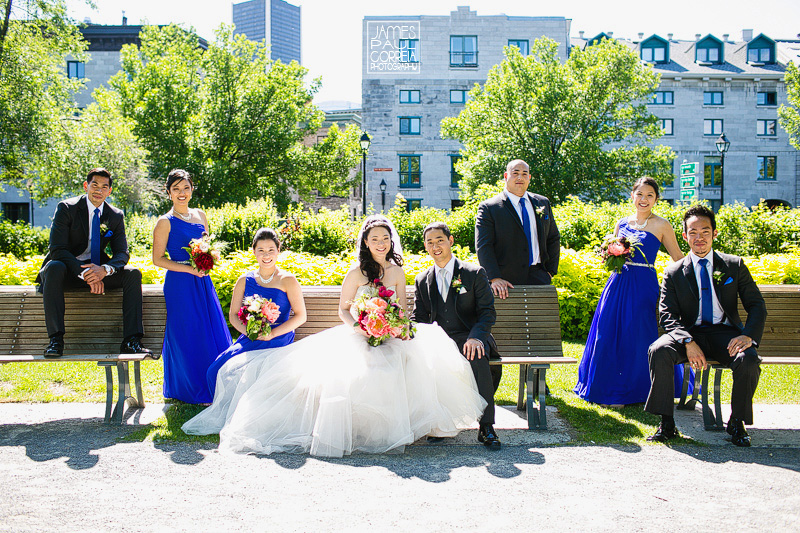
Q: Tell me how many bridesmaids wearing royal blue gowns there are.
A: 3